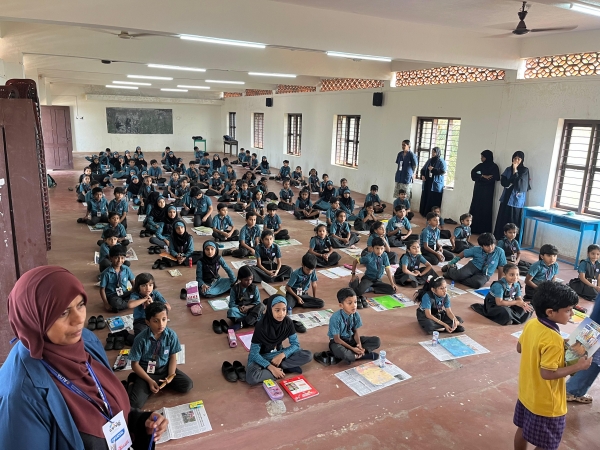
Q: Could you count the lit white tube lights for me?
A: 11